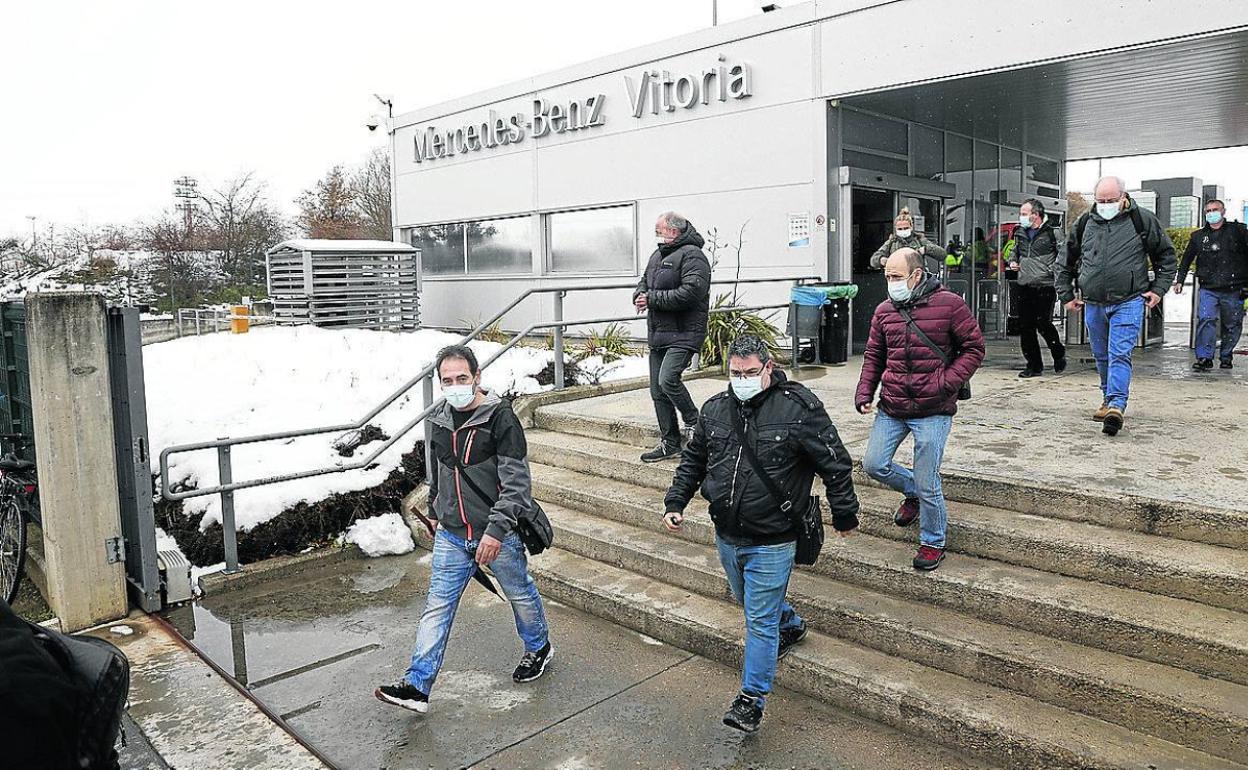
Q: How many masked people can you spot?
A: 8